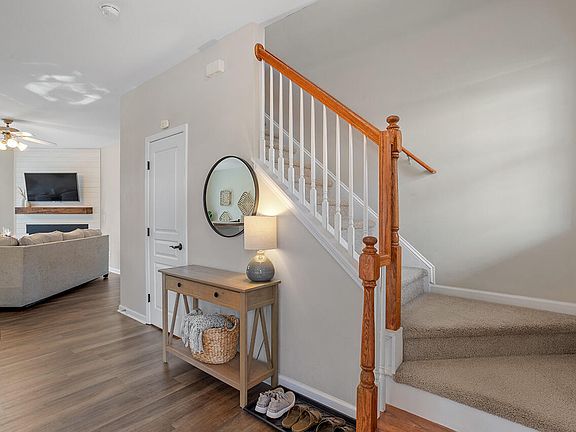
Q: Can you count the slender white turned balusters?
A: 10